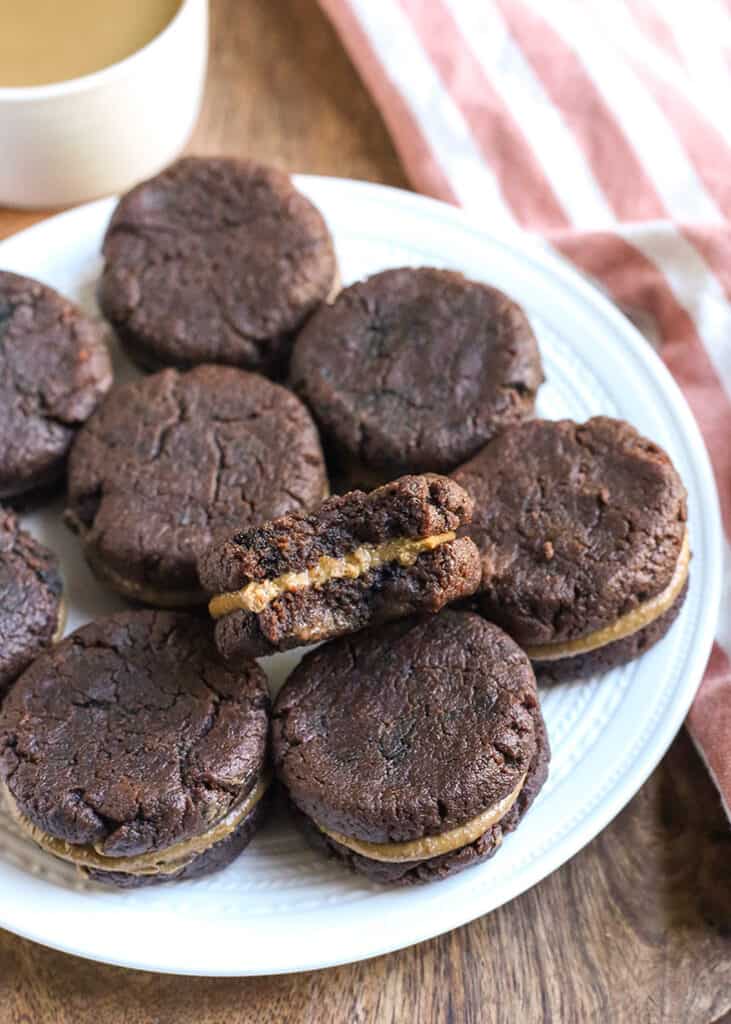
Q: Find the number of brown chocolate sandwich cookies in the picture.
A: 9